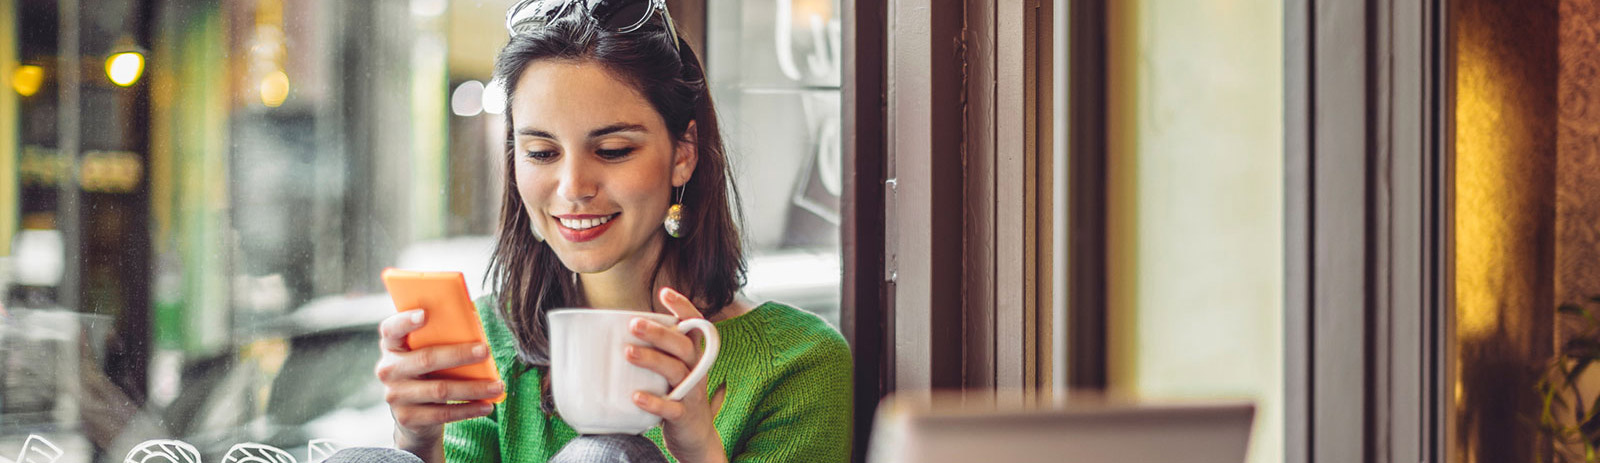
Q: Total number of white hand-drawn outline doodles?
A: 4